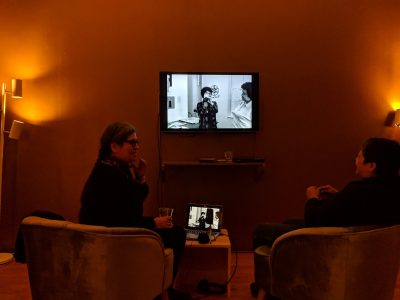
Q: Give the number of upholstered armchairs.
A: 2